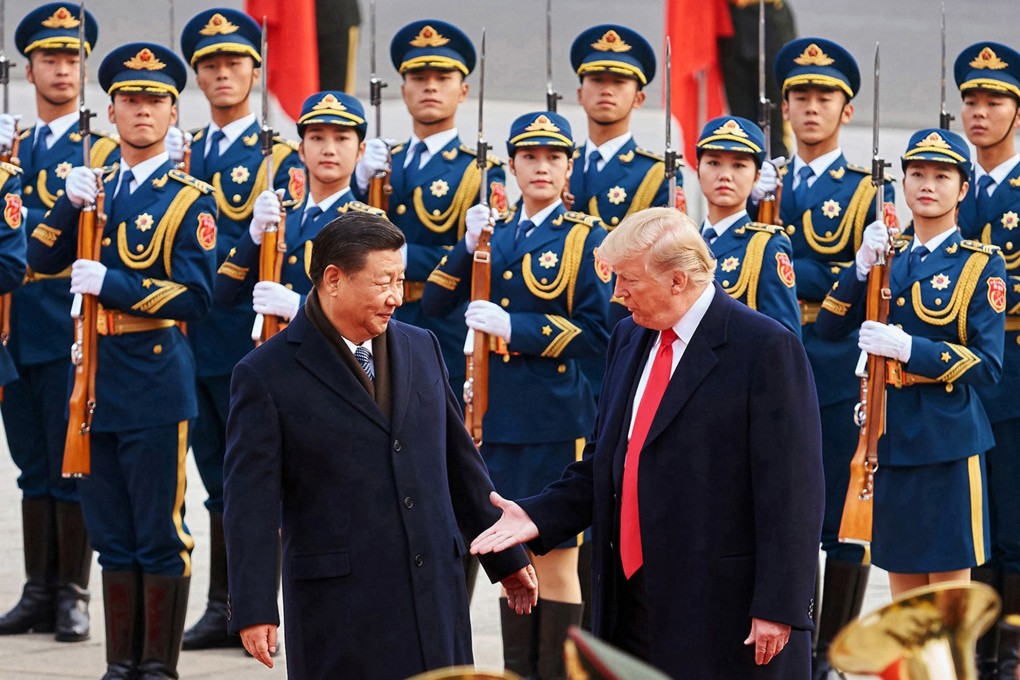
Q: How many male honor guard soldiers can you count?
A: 7